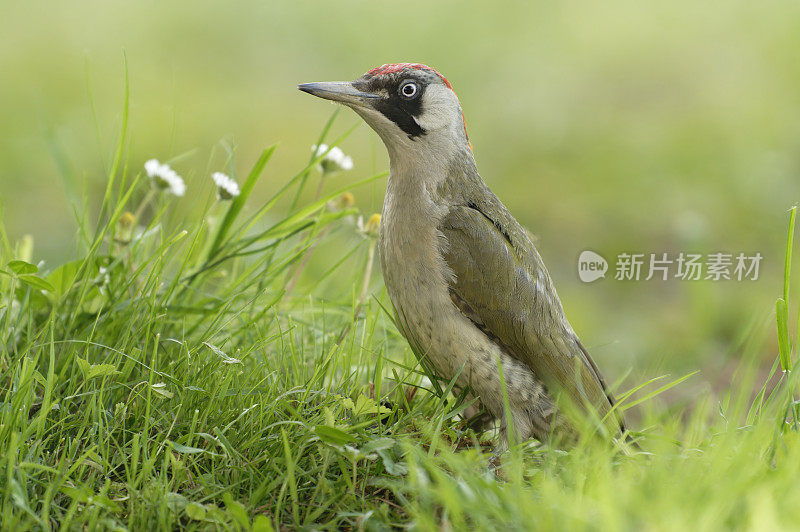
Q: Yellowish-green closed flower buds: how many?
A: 3